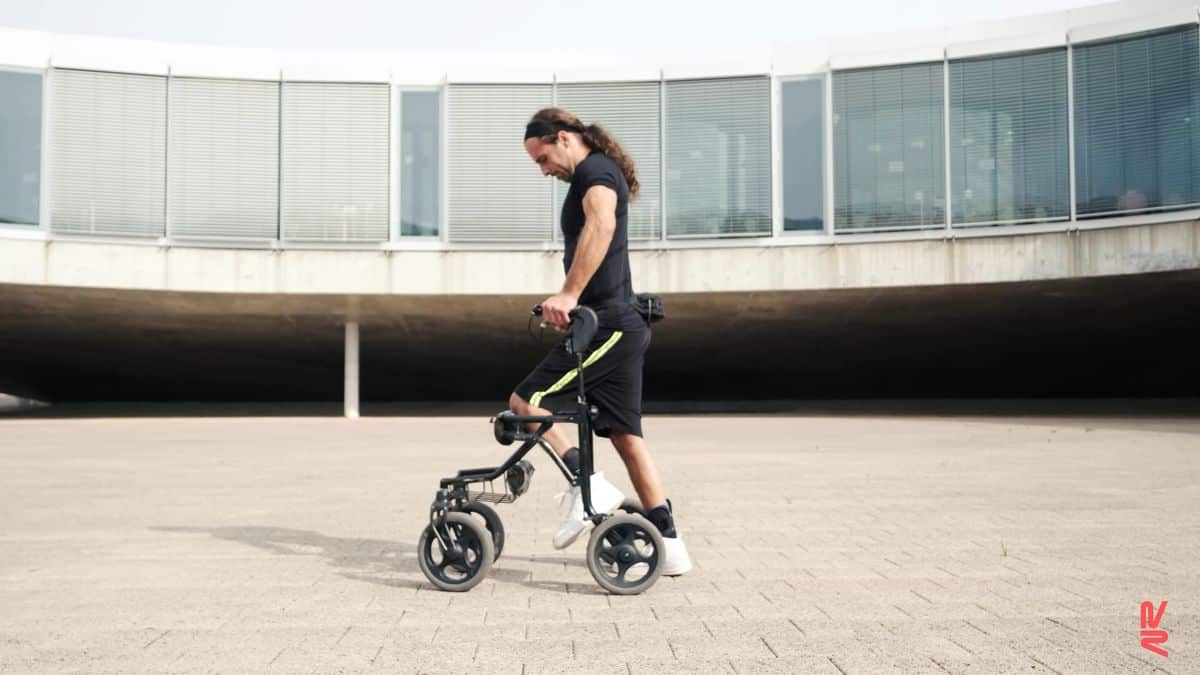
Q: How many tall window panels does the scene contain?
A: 12